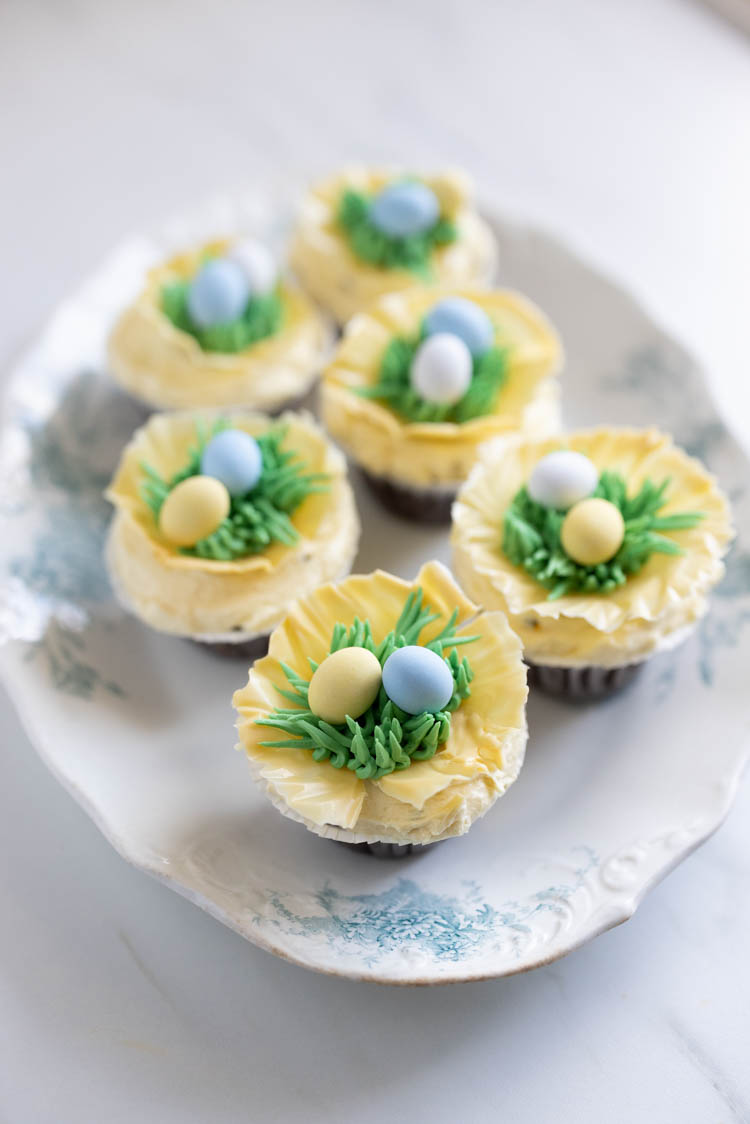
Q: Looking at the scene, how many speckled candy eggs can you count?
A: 12